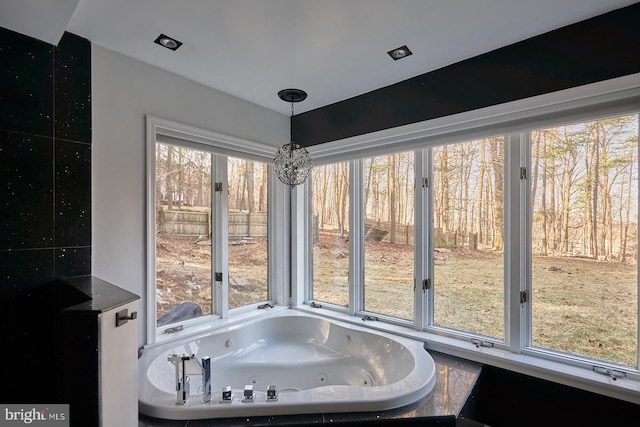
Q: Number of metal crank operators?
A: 6